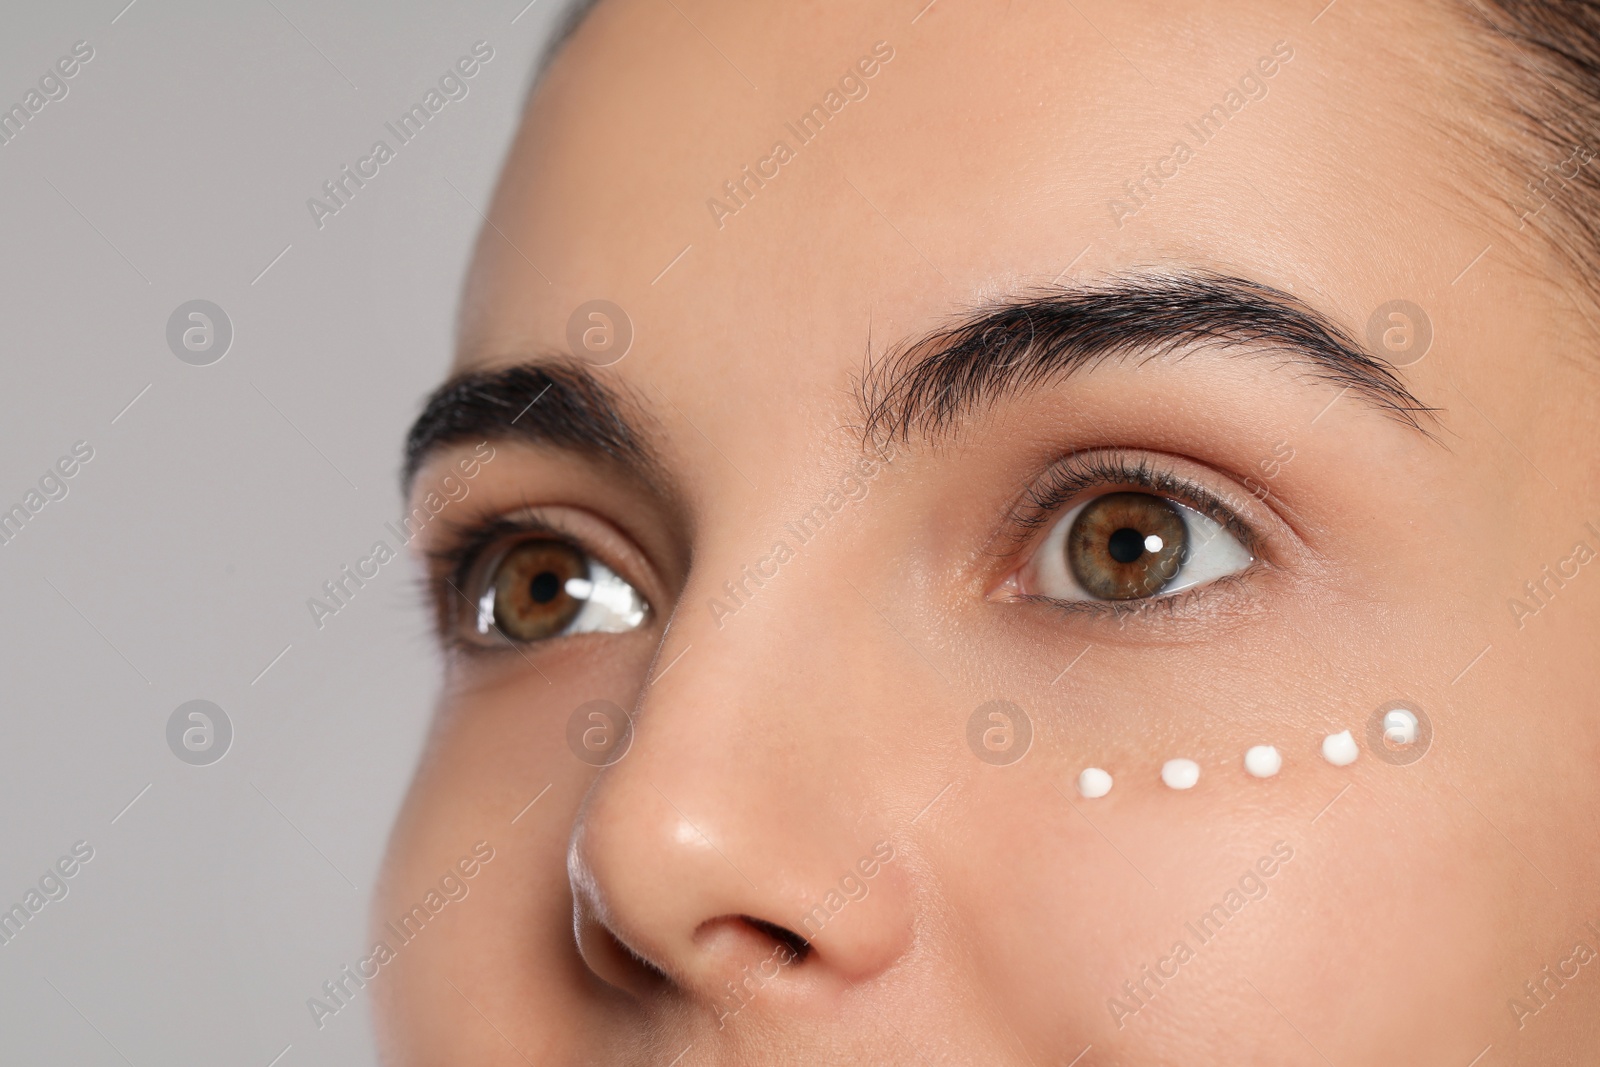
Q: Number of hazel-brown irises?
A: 2